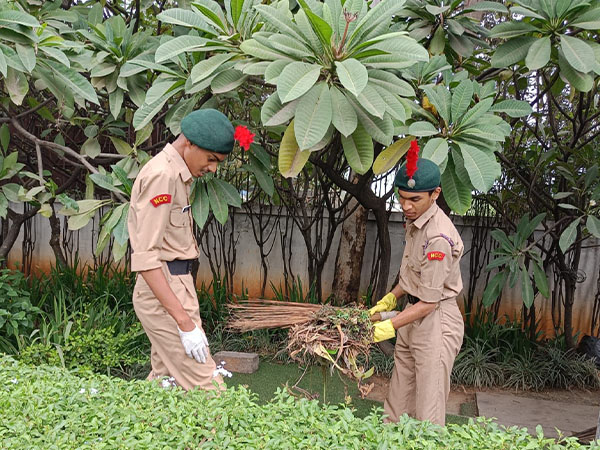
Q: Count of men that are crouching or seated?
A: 0